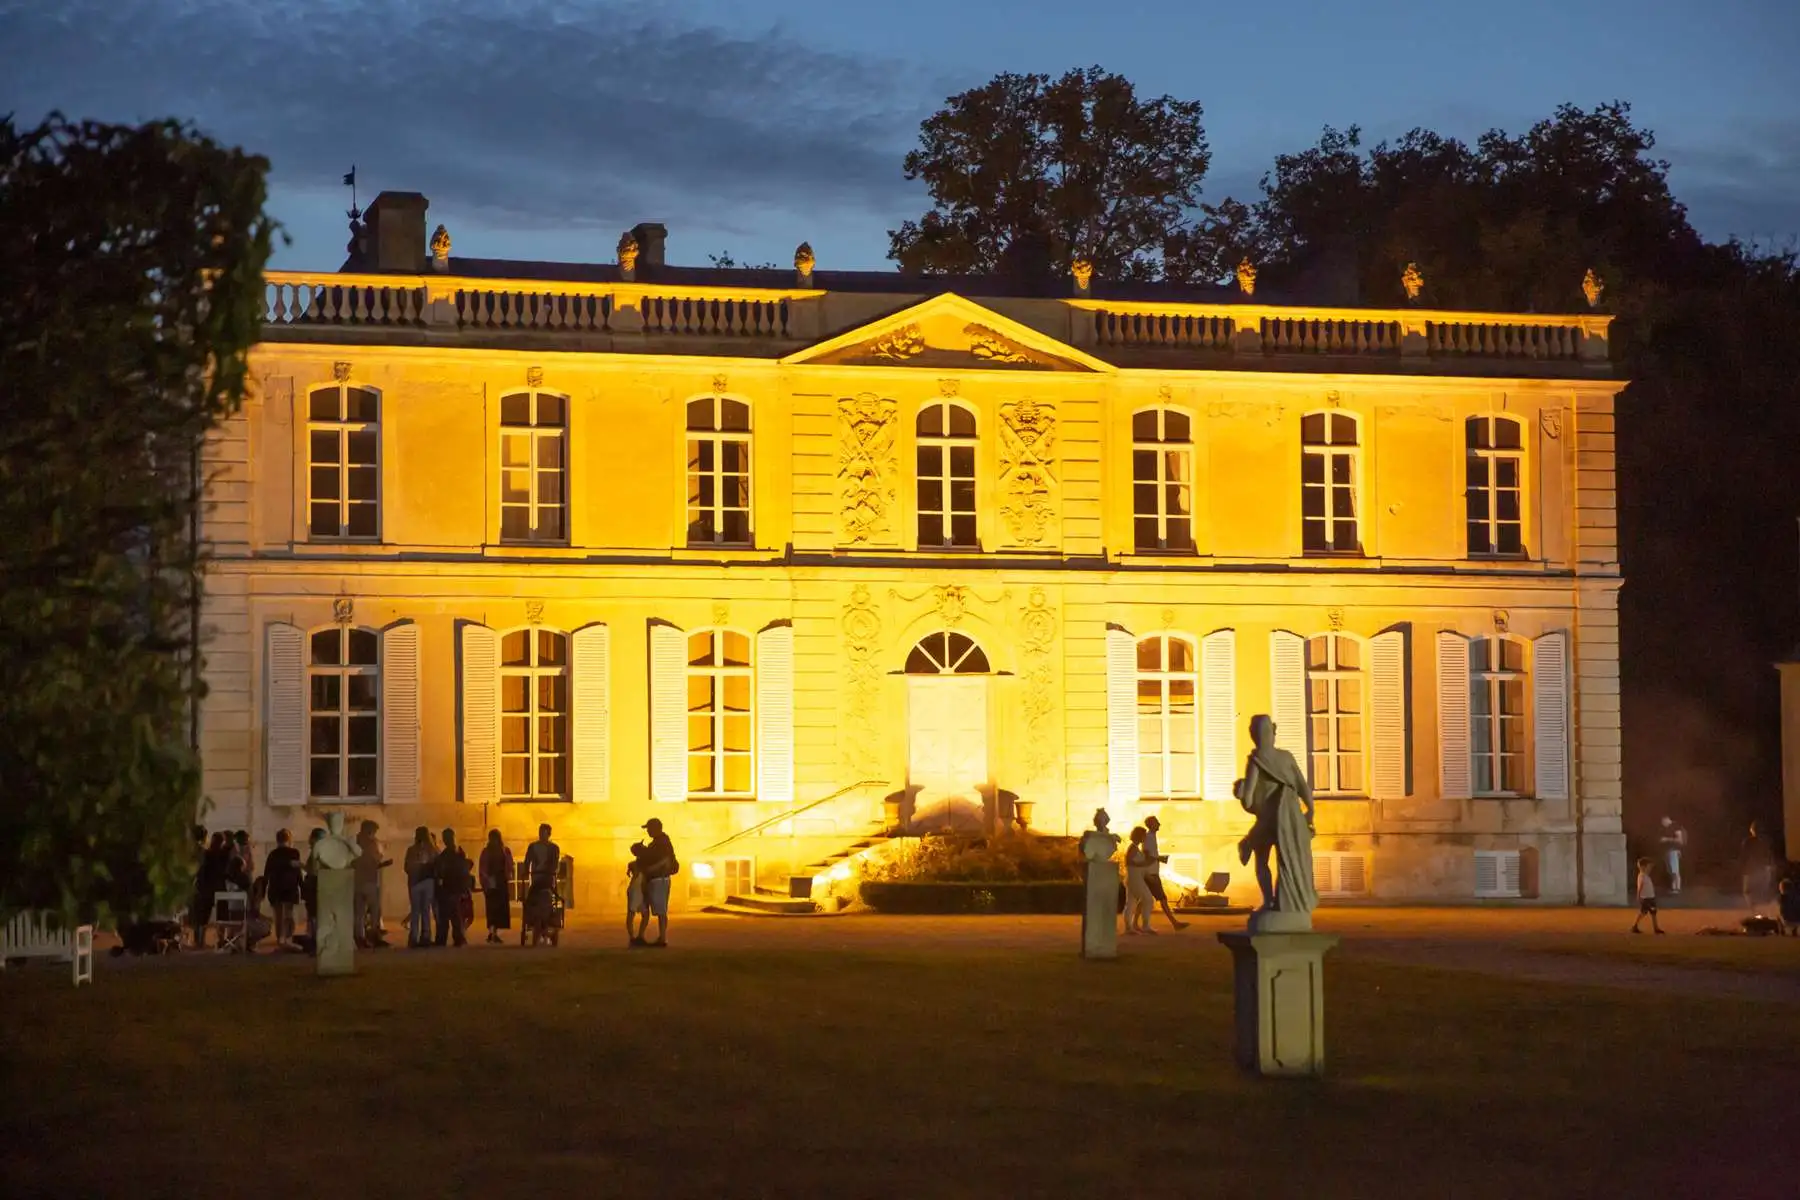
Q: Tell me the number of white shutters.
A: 12